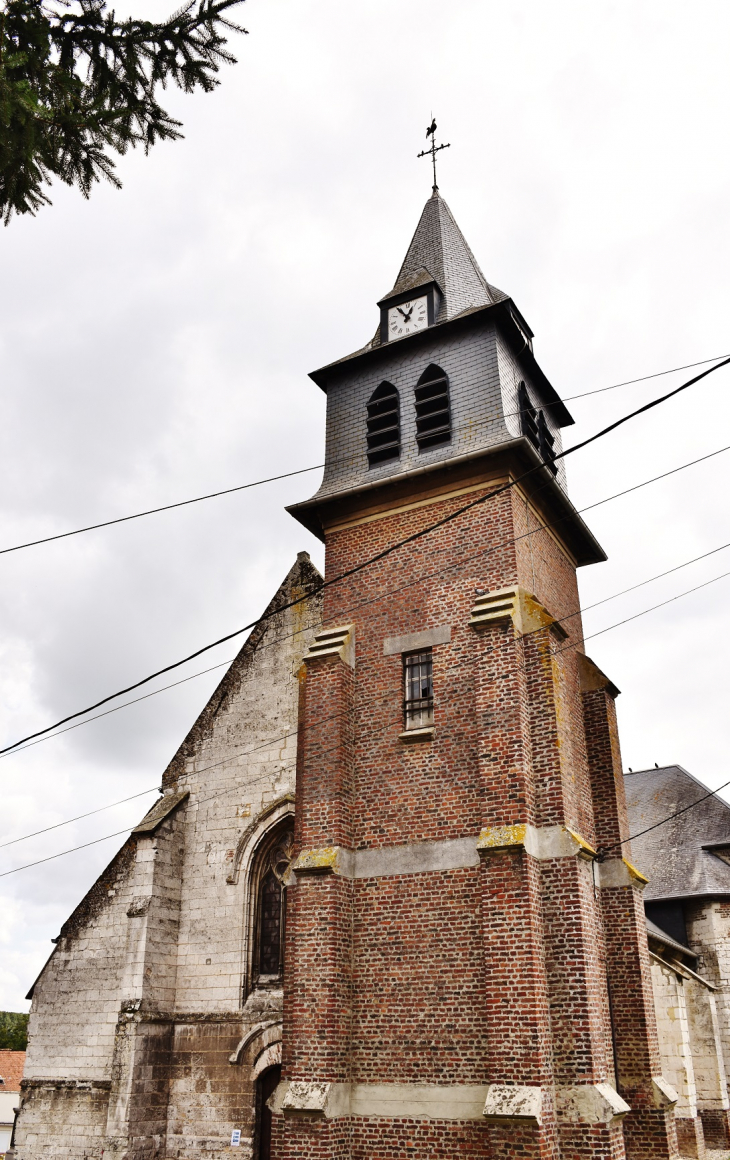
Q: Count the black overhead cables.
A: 6